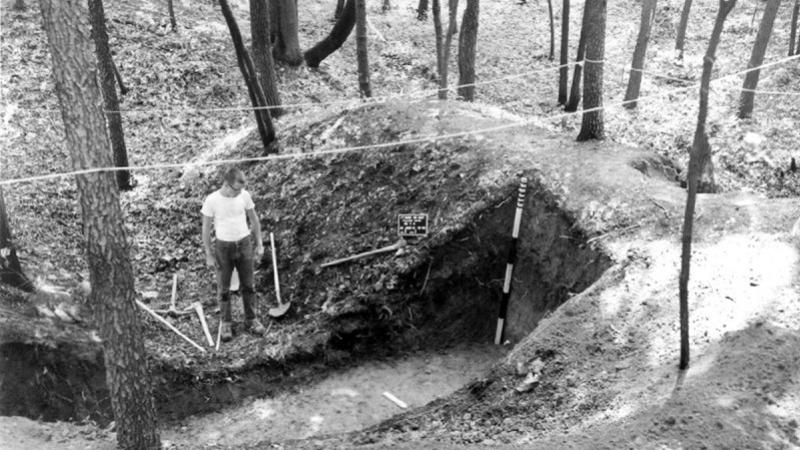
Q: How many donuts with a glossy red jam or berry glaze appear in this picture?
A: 0